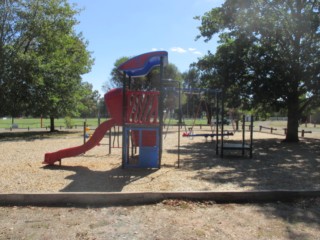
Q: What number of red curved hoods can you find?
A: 1